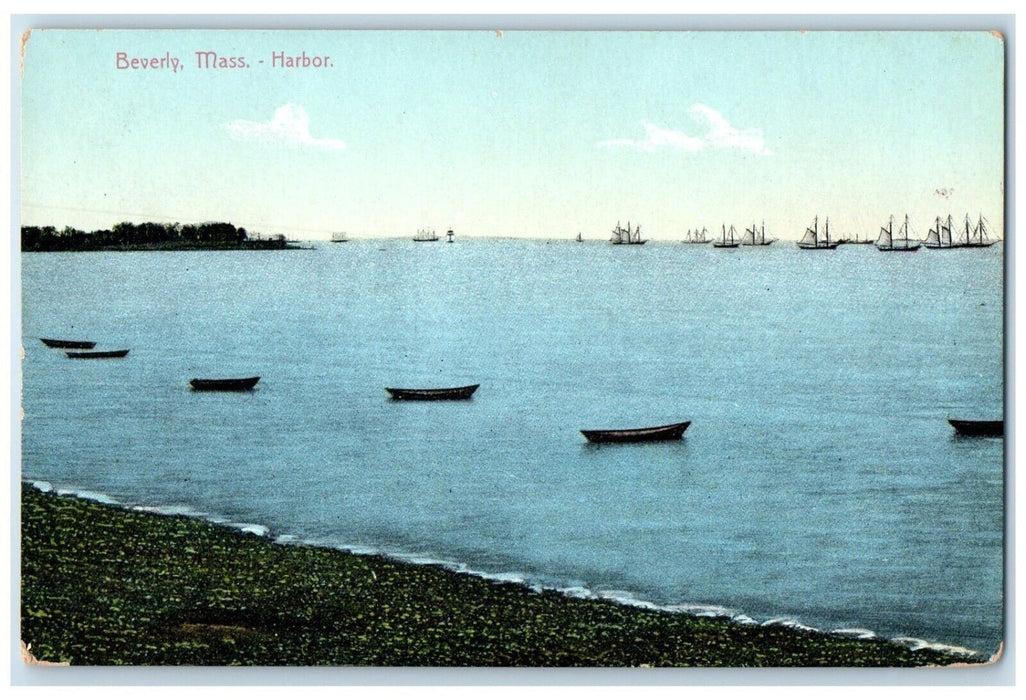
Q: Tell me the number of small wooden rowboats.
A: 6